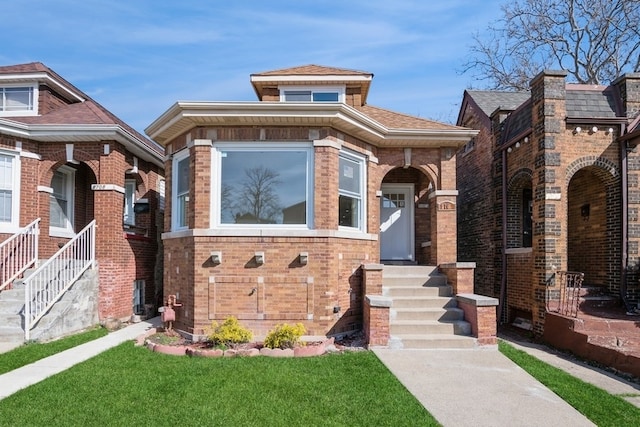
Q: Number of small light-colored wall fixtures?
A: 3